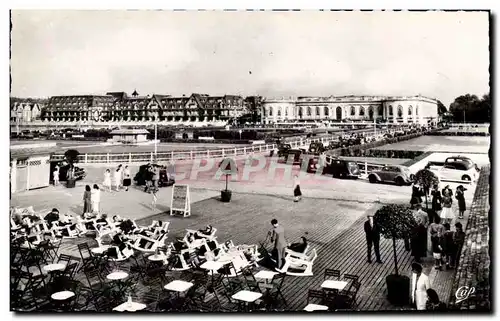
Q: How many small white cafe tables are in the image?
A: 12